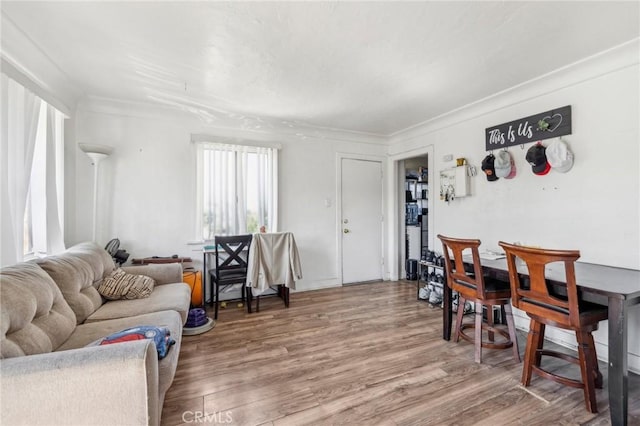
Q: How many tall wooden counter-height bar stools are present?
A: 2